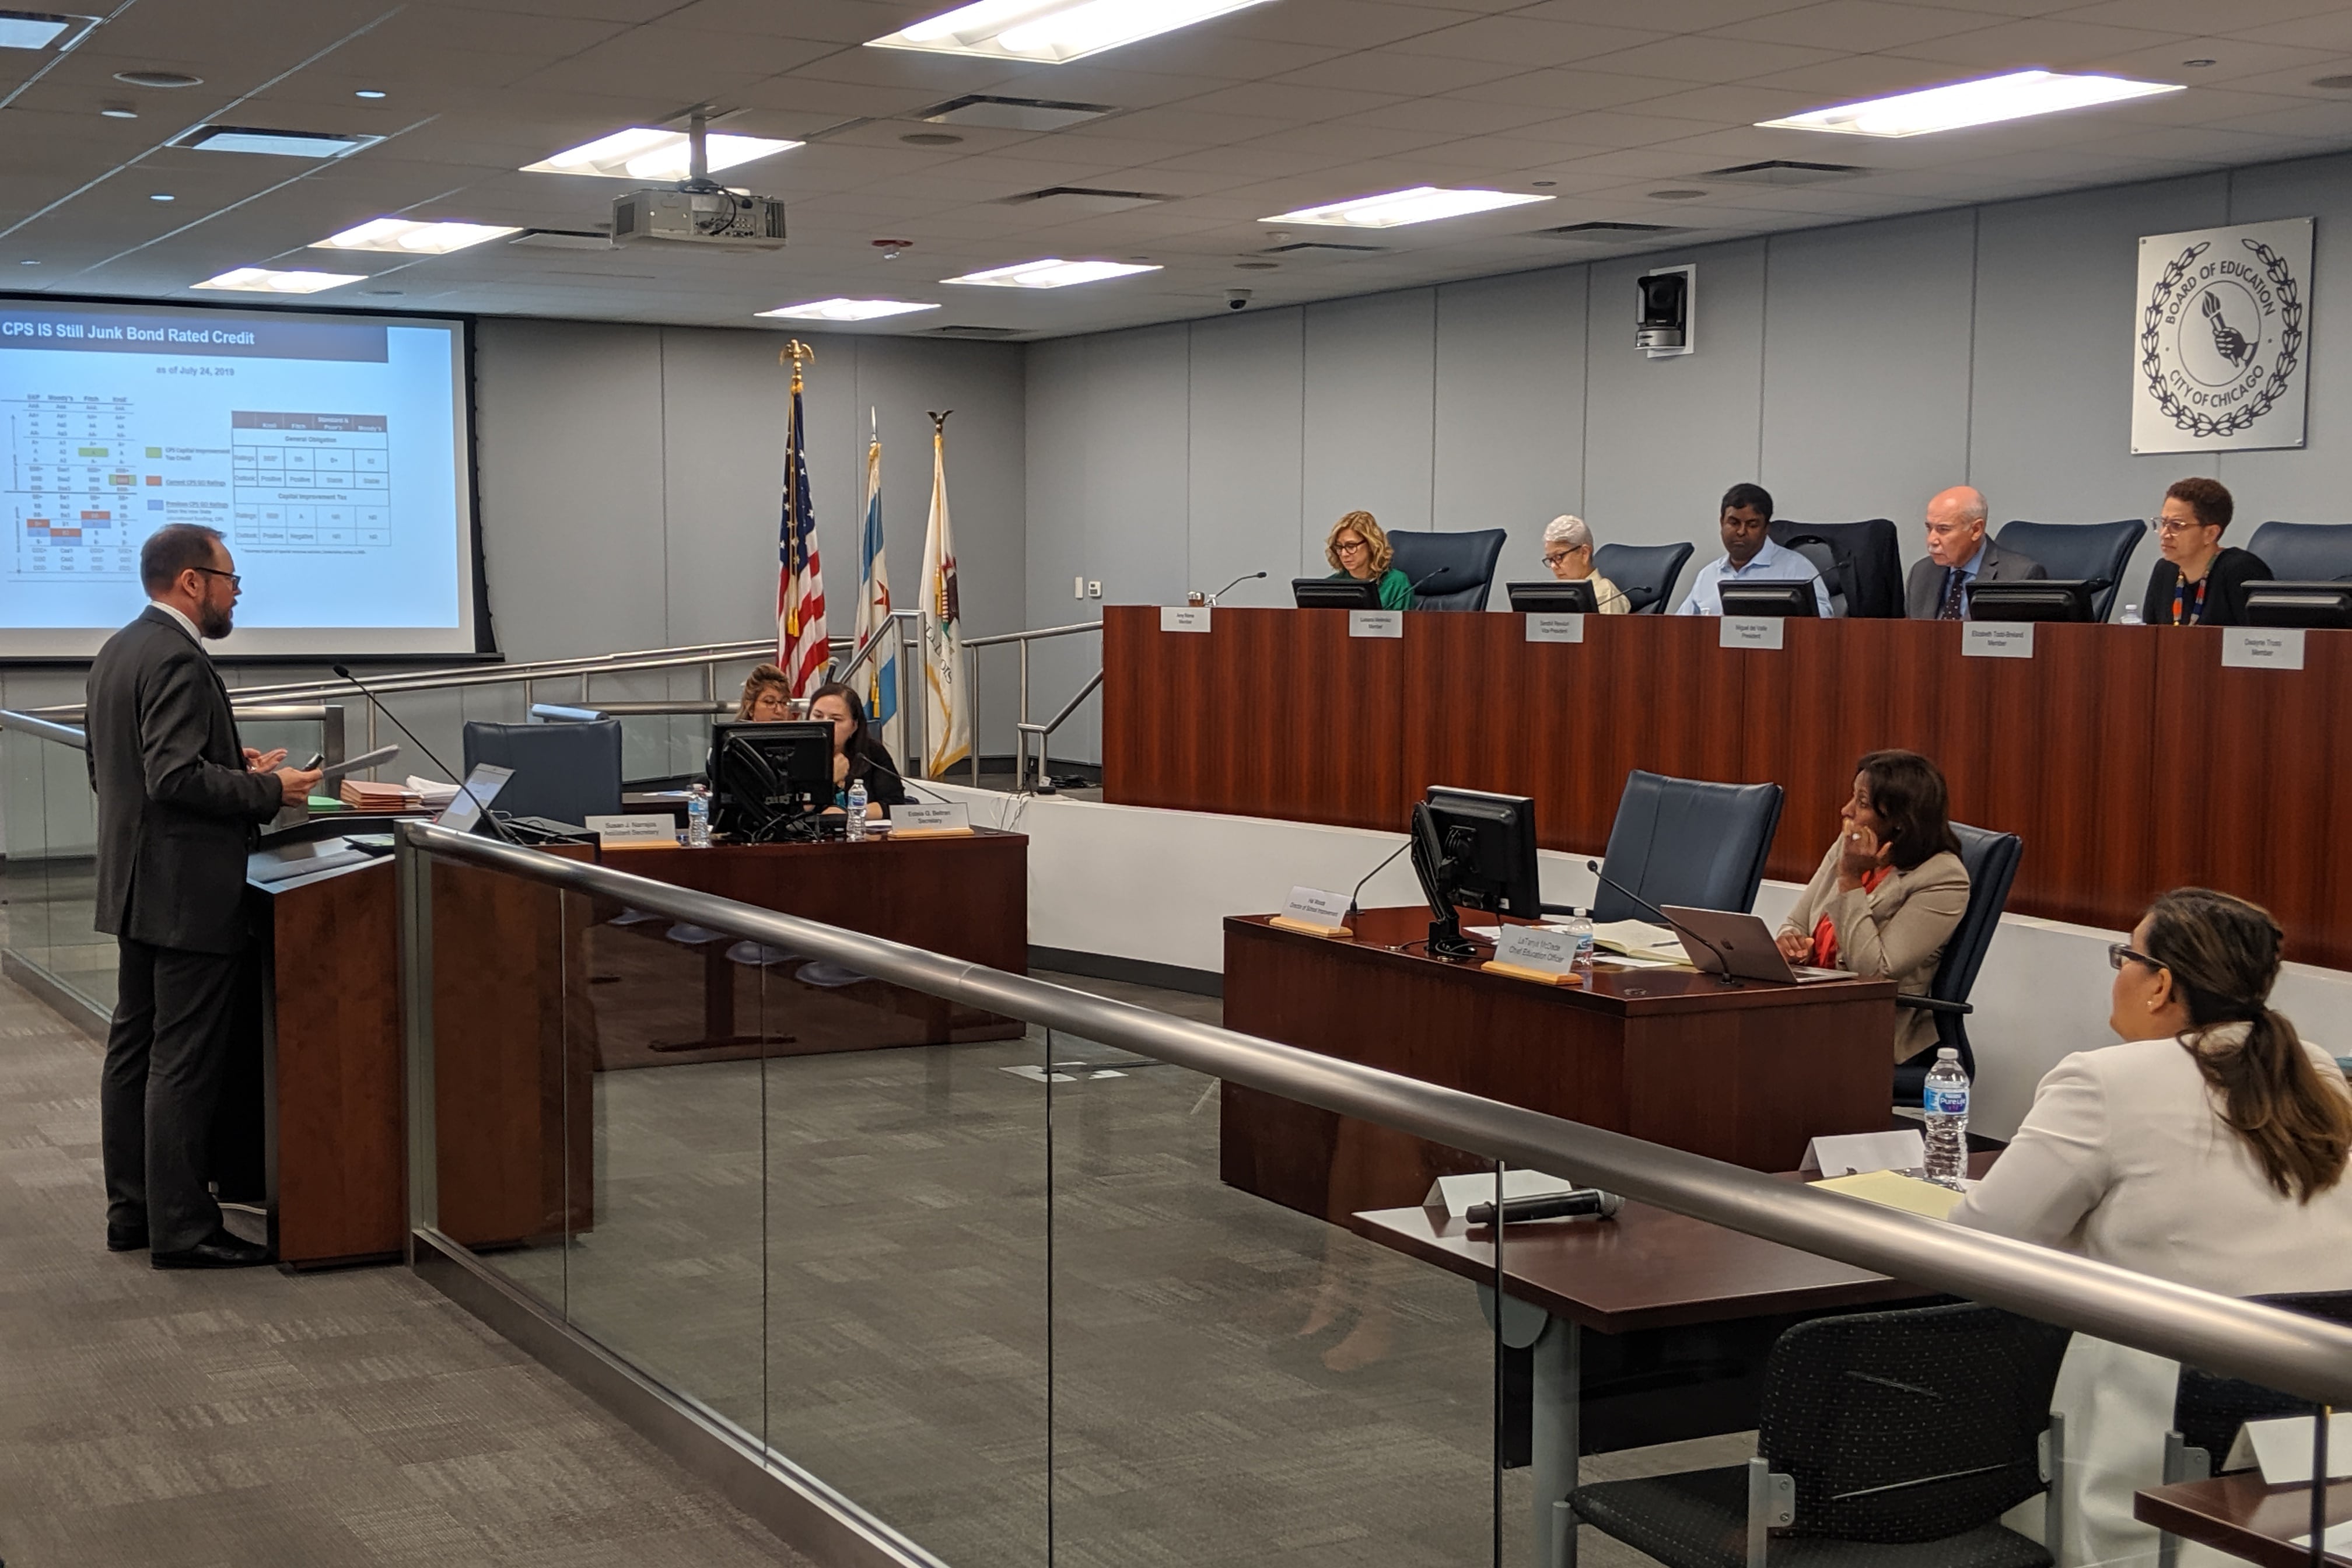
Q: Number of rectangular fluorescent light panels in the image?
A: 8